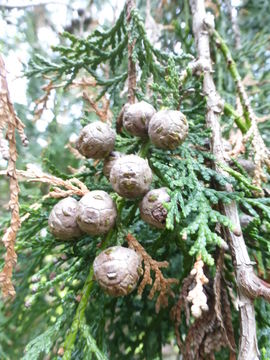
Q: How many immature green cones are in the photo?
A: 0